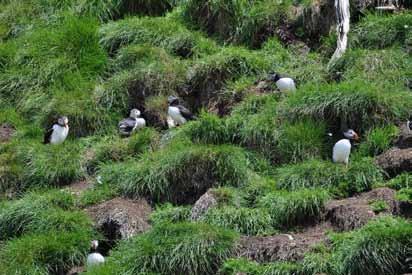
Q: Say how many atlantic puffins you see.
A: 6